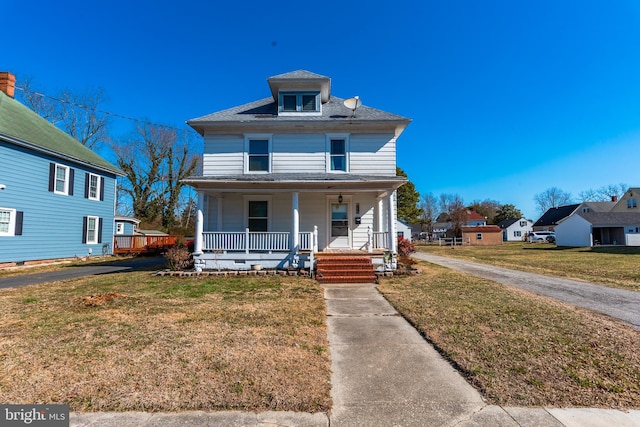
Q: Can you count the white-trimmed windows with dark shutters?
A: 4